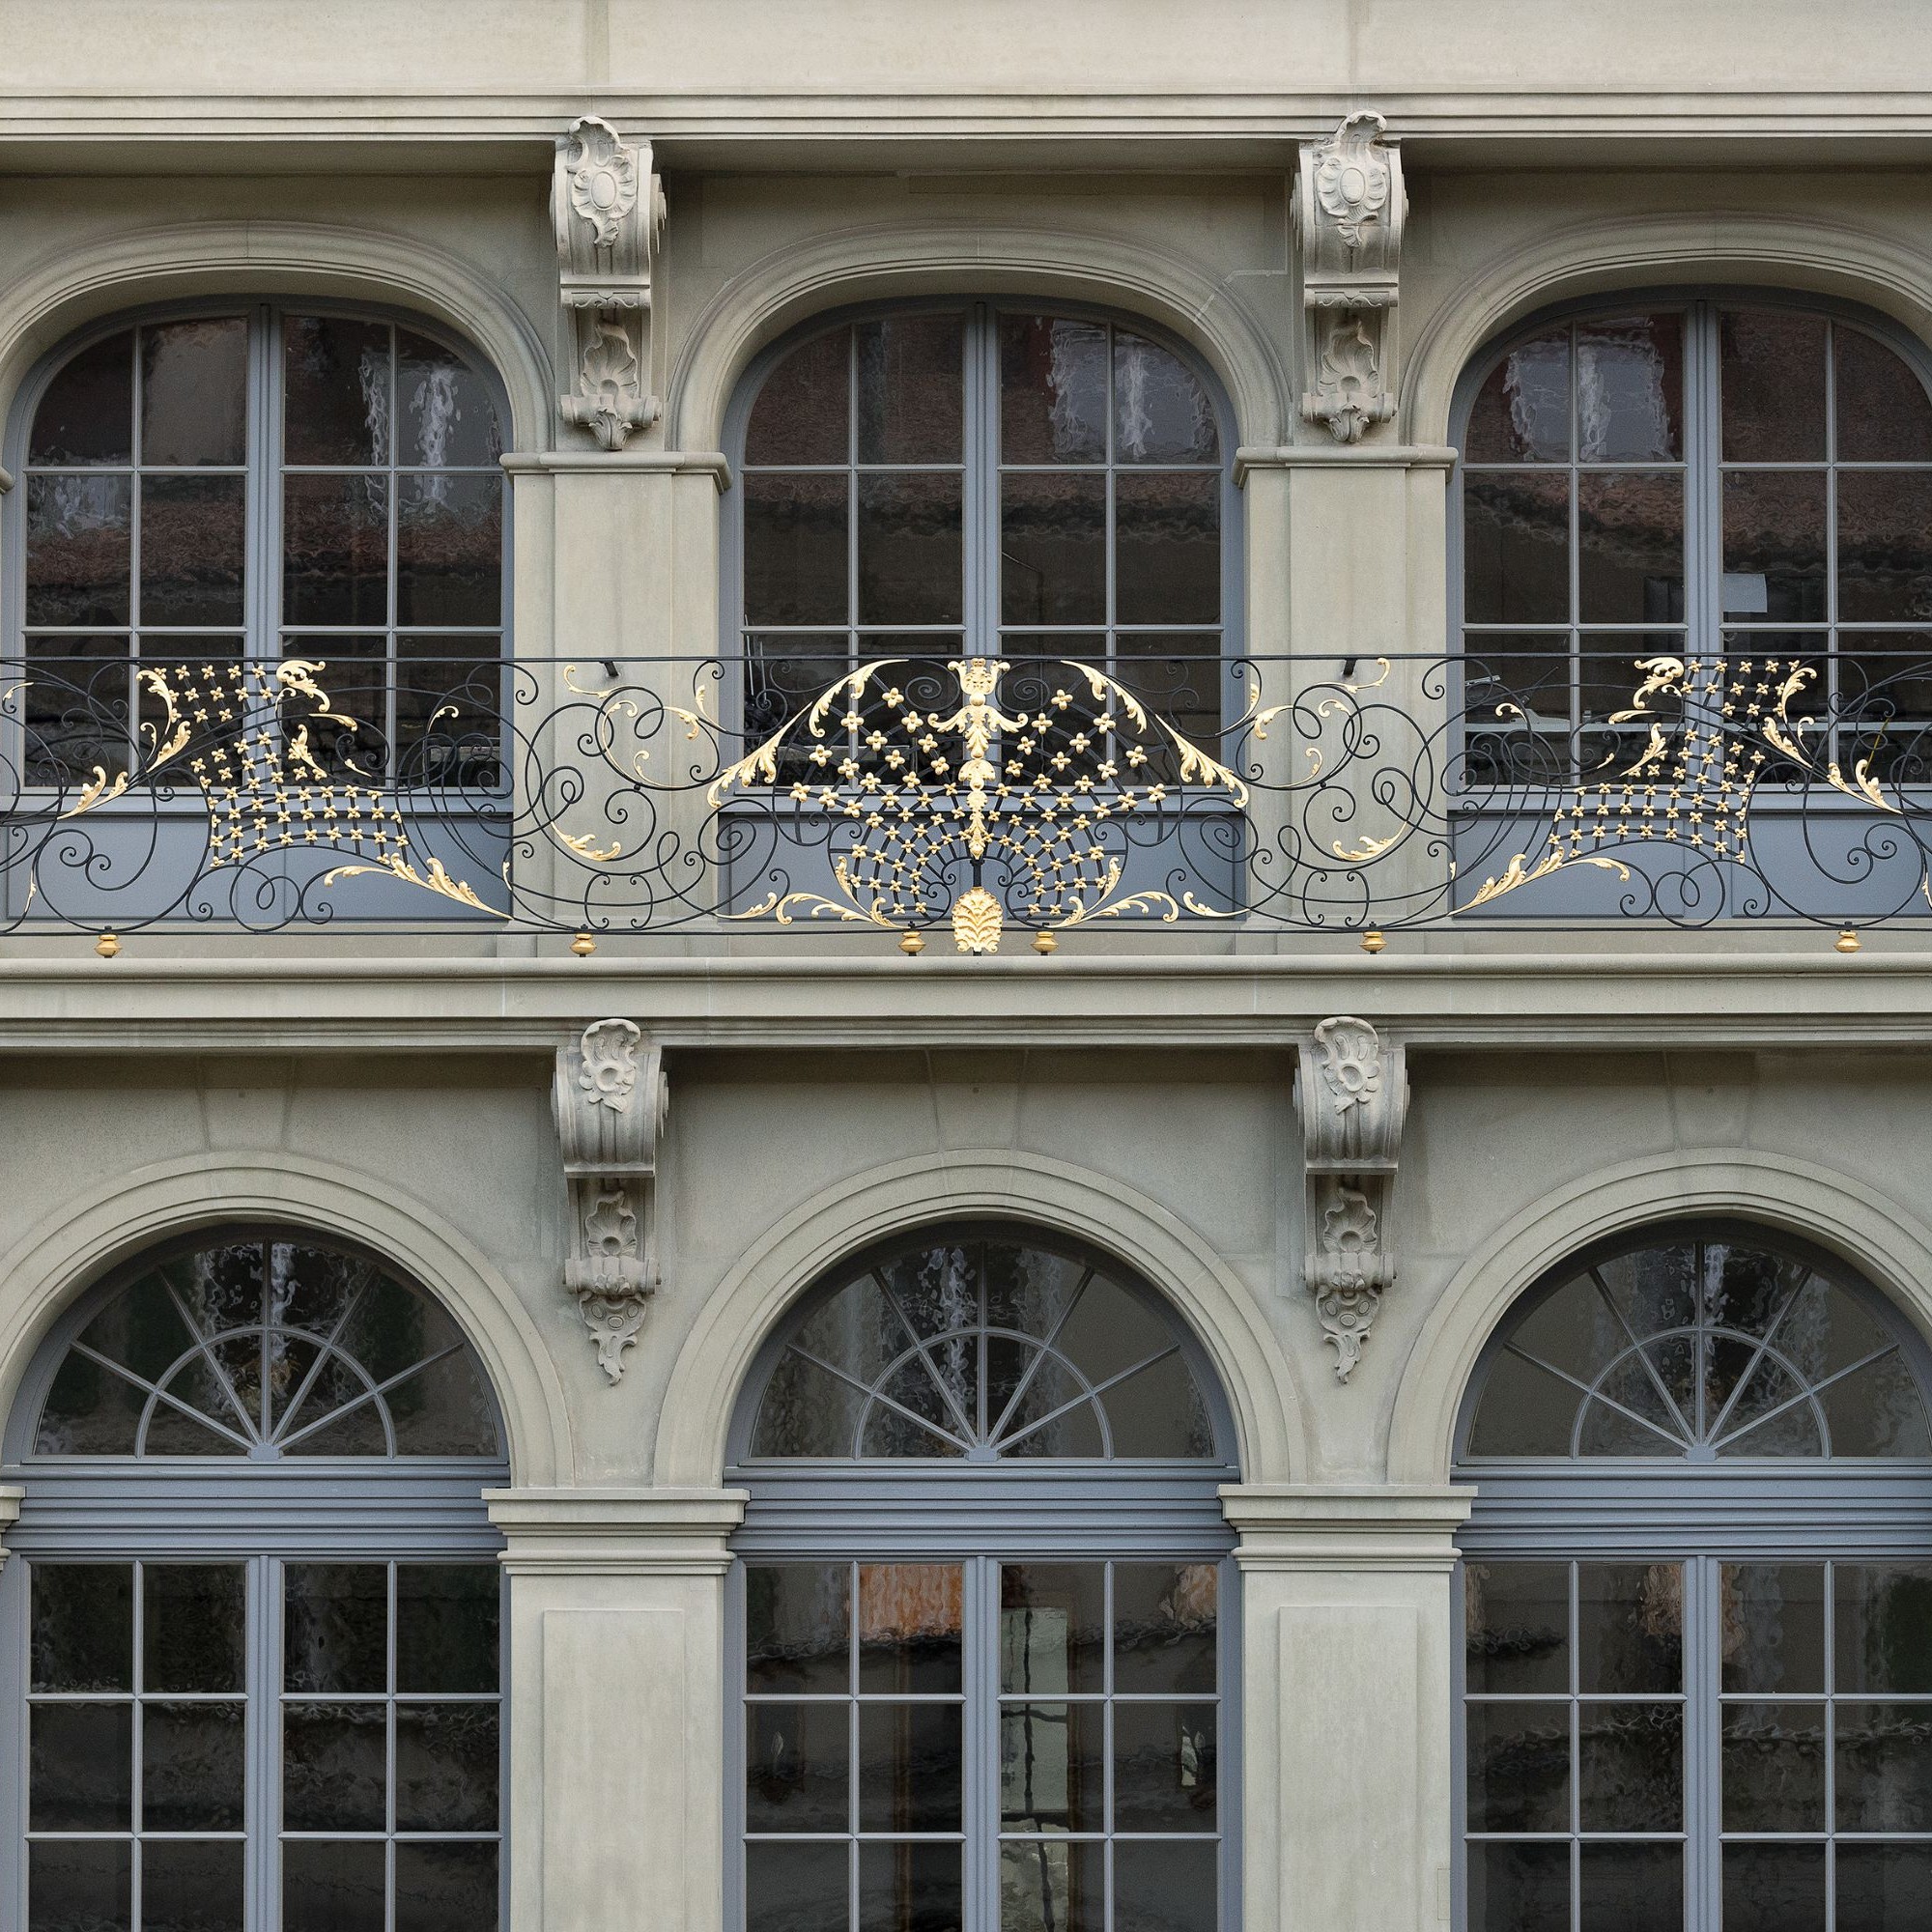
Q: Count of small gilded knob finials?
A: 6